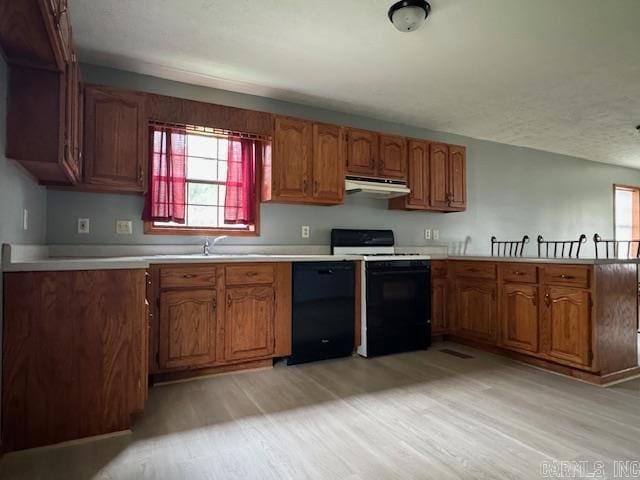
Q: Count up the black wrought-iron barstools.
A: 3